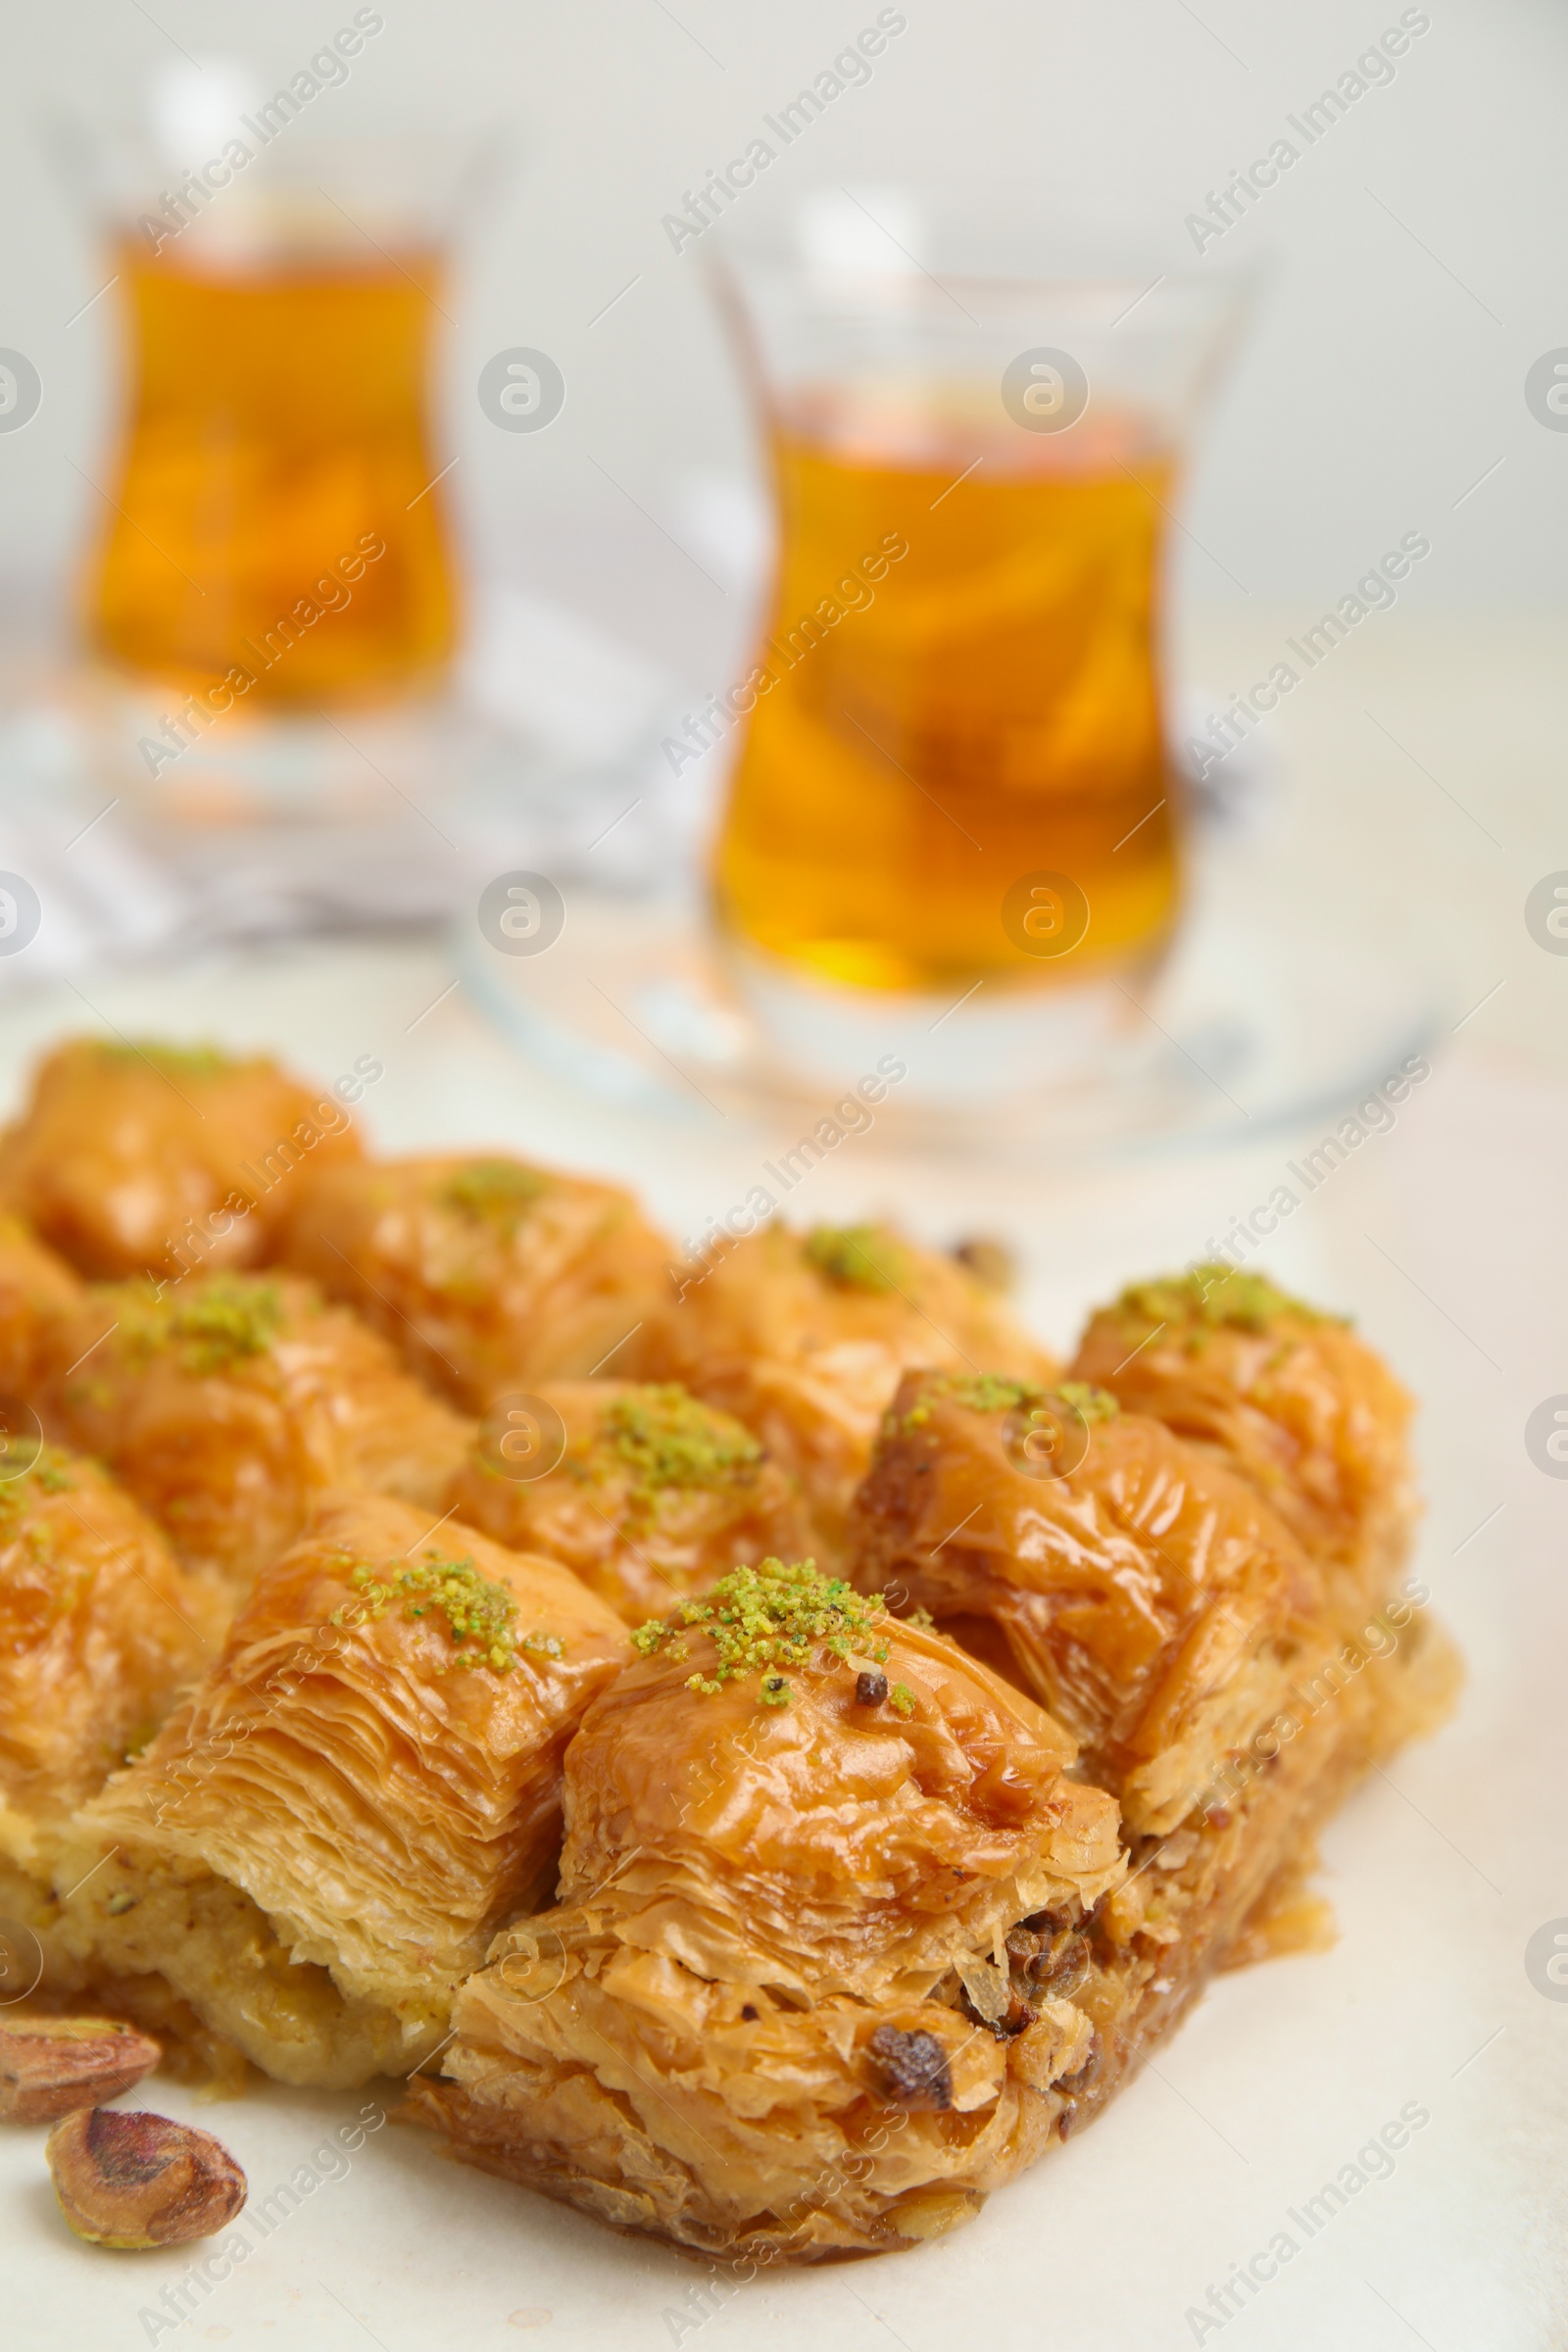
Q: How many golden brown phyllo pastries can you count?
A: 11